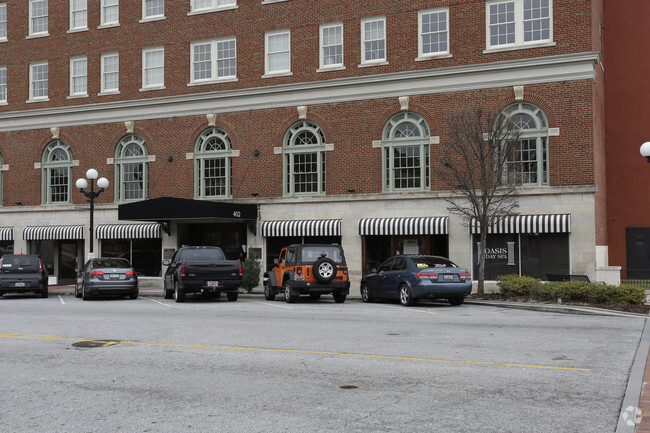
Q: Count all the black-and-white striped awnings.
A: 6